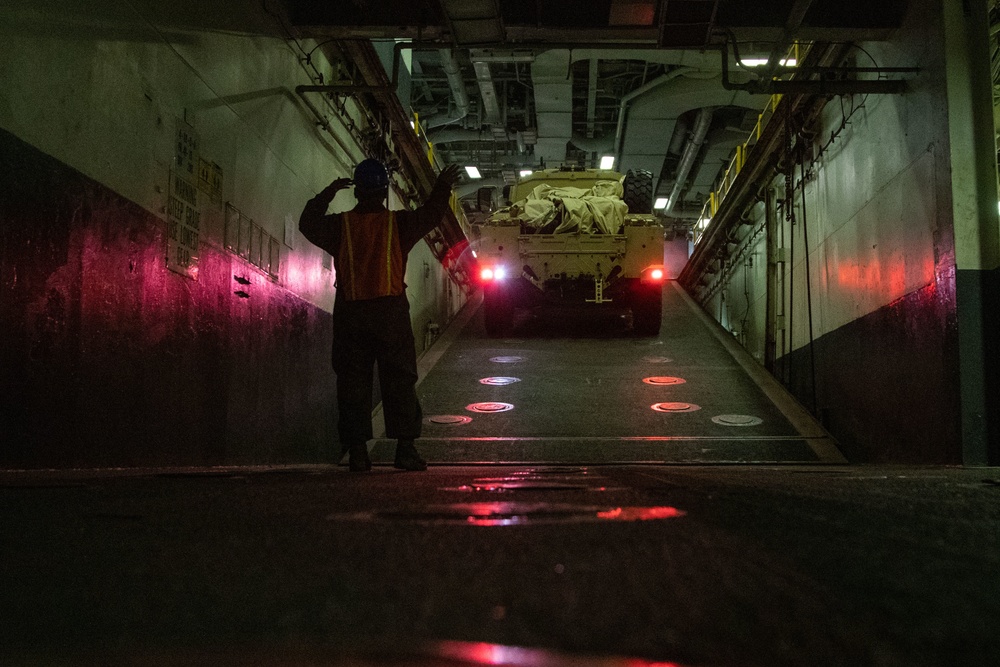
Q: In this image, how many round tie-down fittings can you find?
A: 8